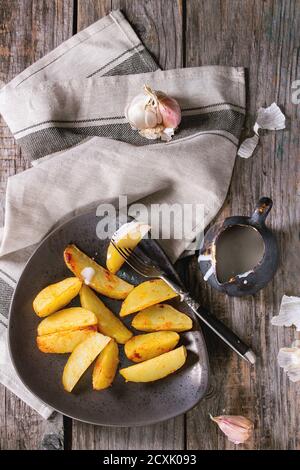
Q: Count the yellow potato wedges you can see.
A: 12